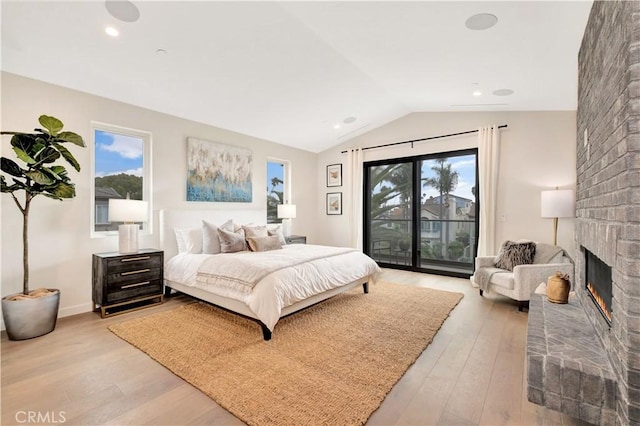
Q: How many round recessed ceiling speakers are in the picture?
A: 4